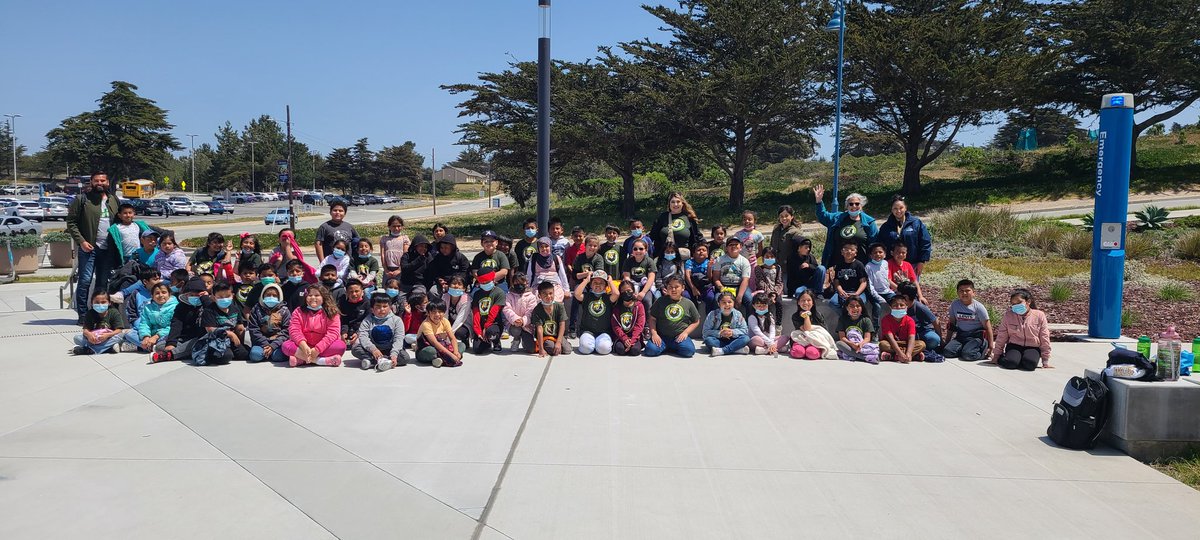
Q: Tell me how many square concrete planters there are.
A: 2